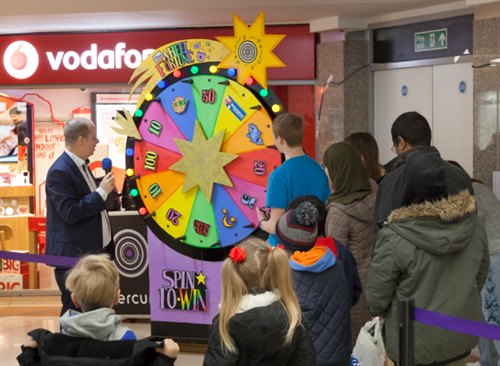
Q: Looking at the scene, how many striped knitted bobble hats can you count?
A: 1